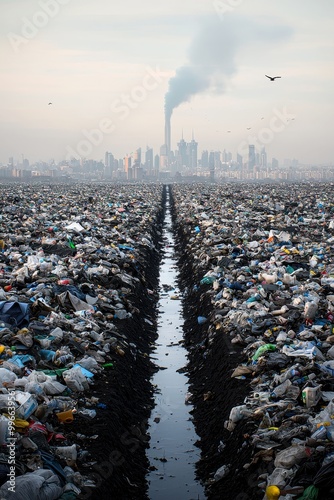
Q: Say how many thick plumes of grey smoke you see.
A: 1